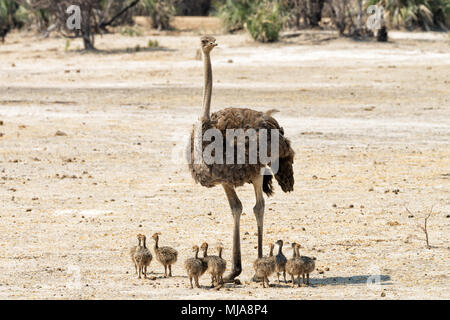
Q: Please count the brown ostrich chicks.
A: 10